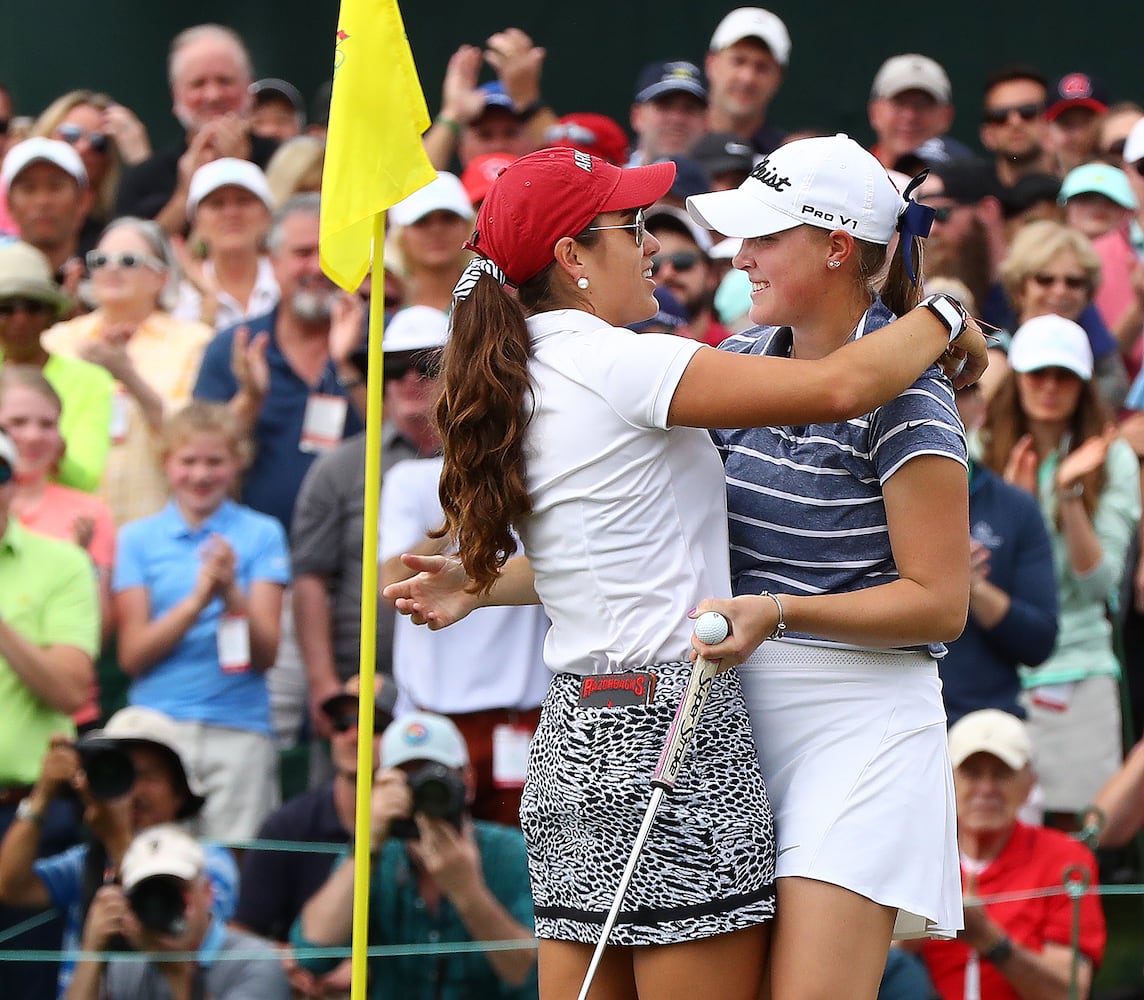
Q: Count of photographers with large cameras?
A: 3